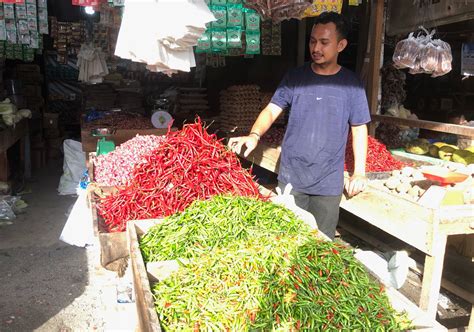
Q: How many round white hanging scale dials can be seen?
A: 1